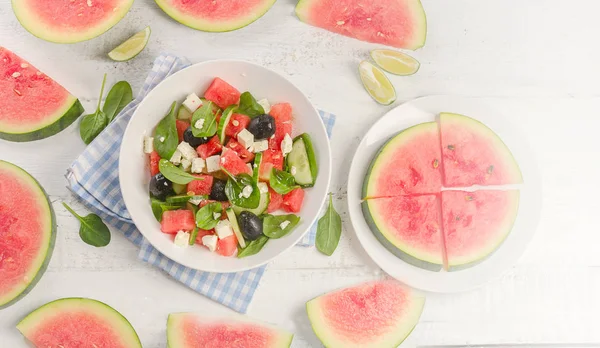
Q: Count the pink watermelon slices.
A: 12